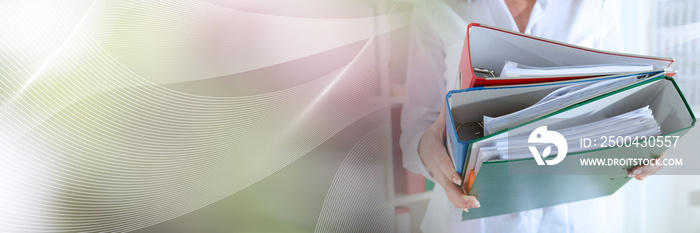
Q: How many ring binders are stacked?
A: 3